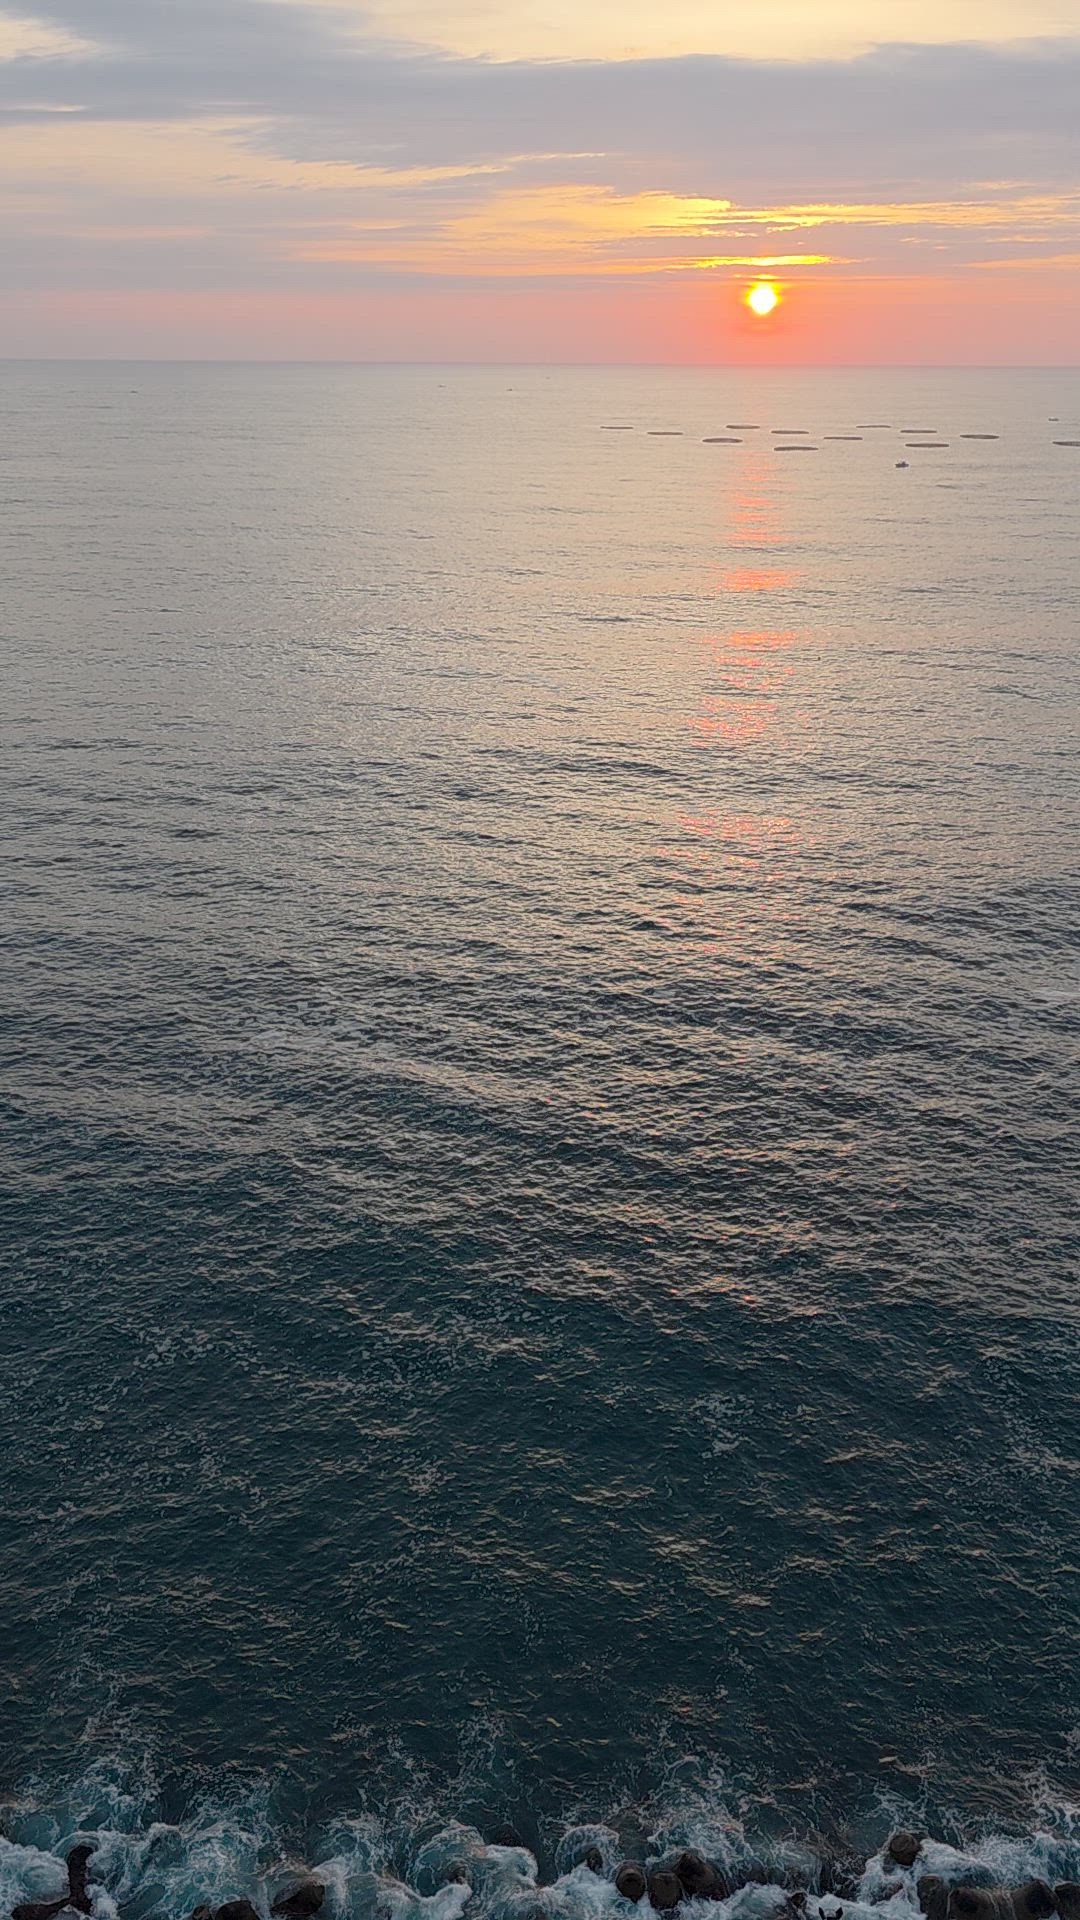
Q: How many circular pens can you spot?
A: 12